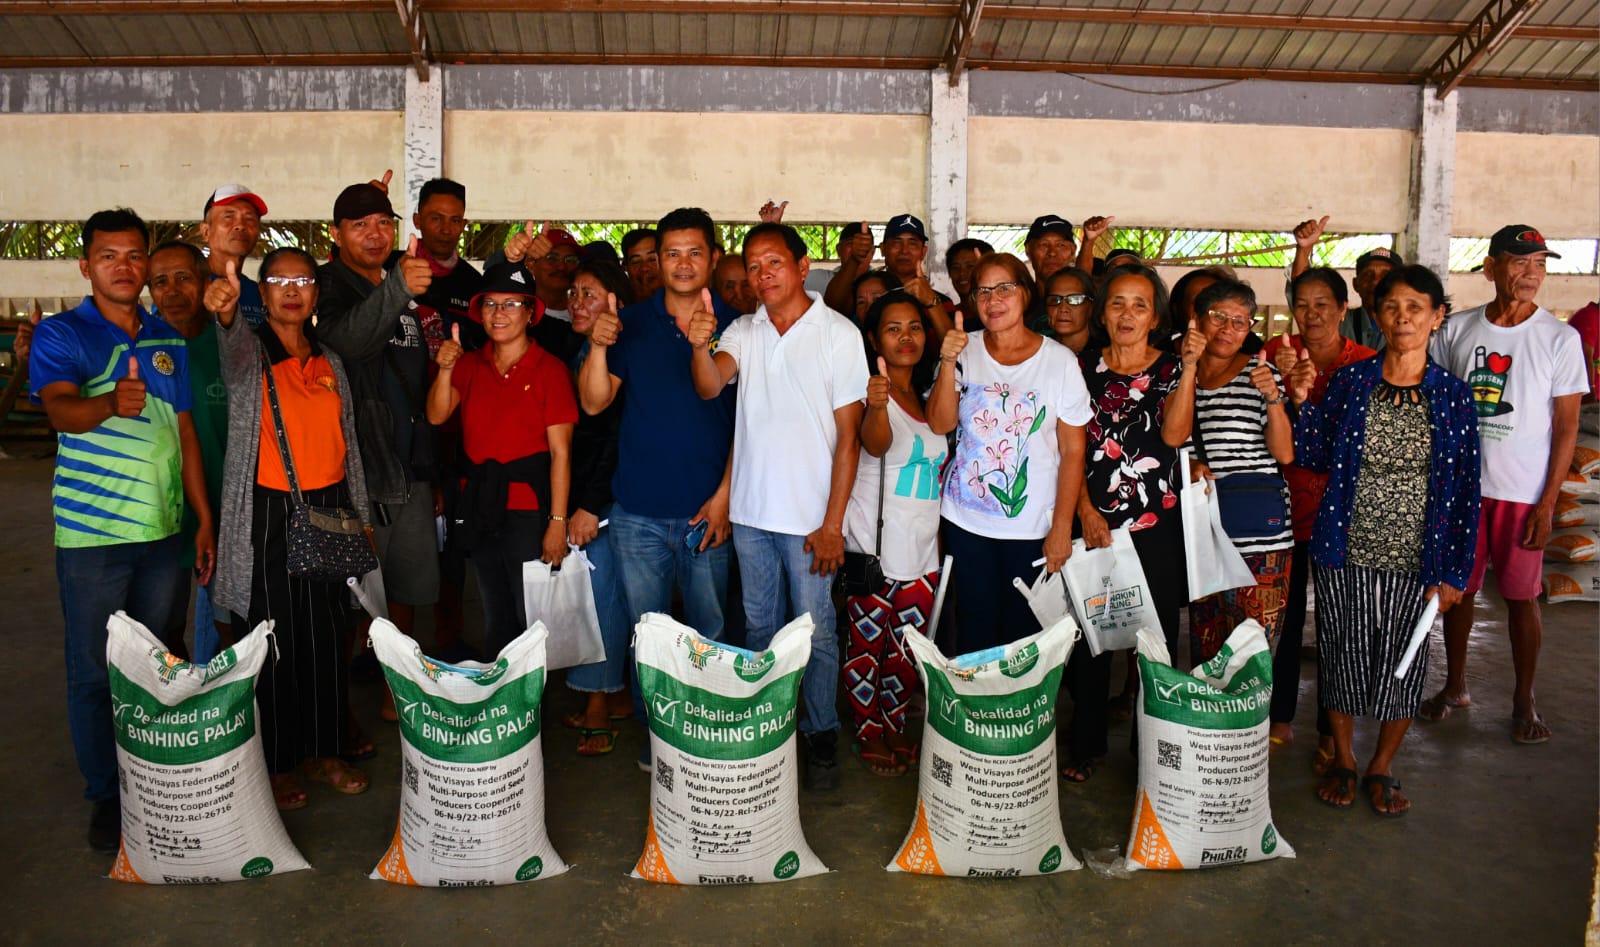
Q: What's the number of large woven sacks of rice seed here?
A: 5